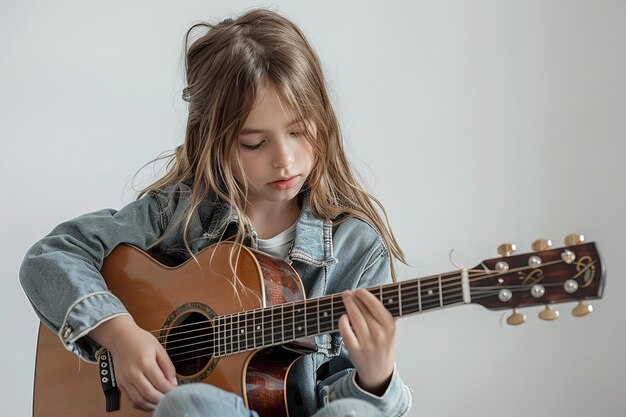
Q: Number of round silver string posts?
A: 6